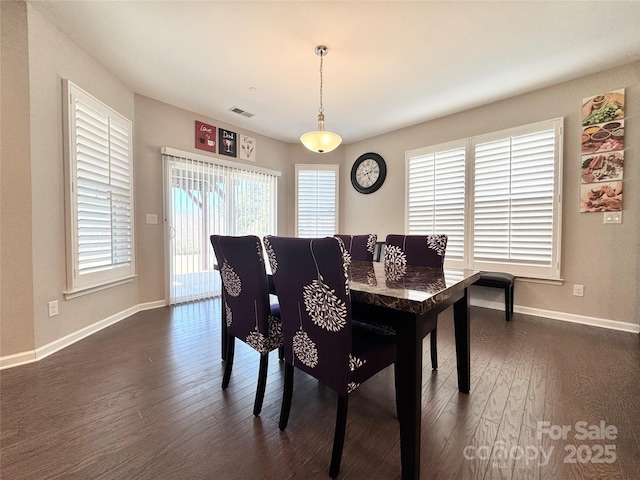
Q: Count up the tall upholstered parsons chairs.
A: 4